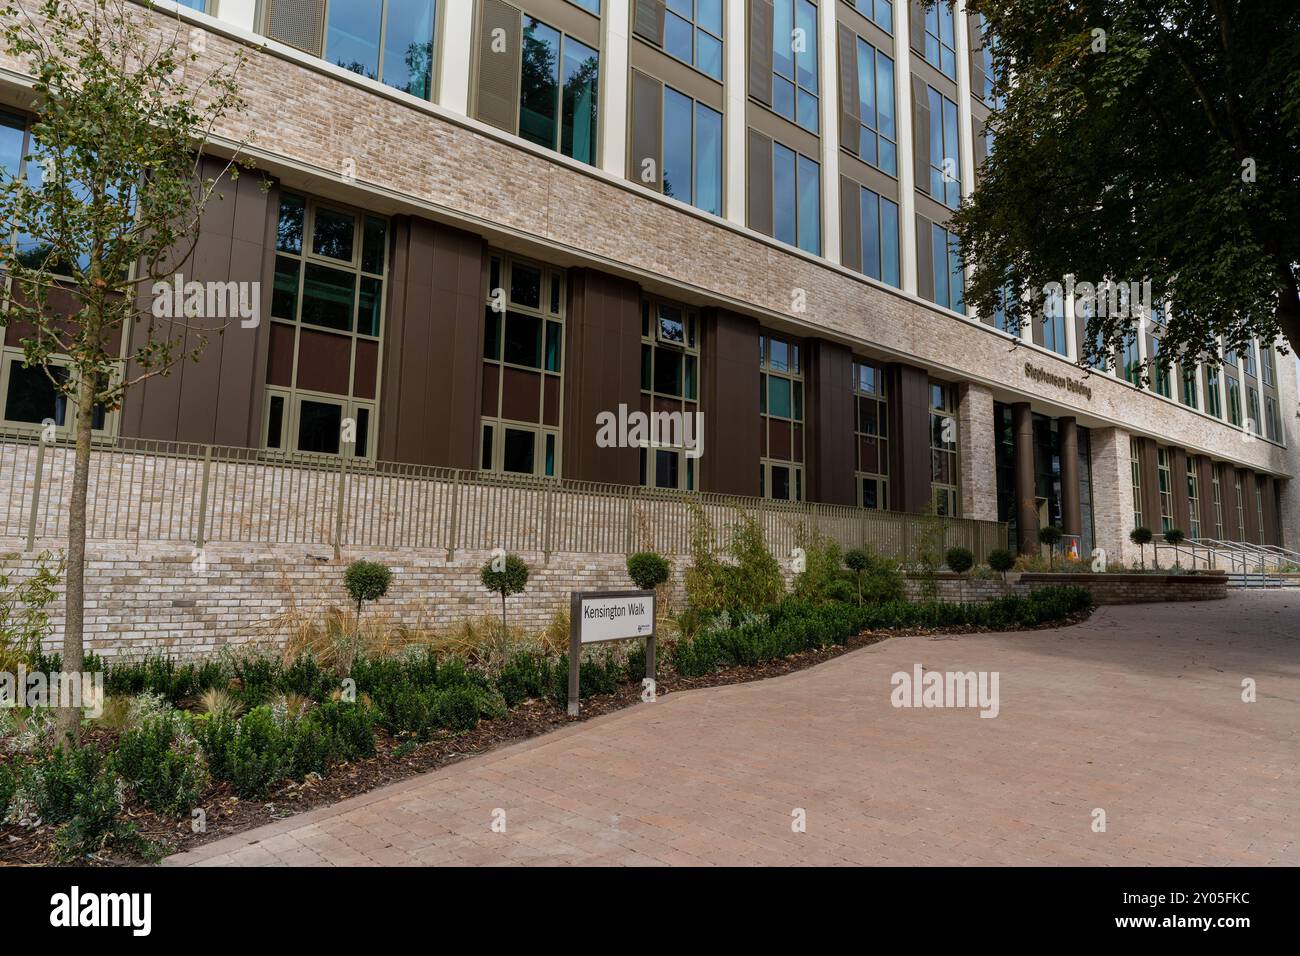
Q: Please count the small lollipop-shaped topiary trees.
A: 9